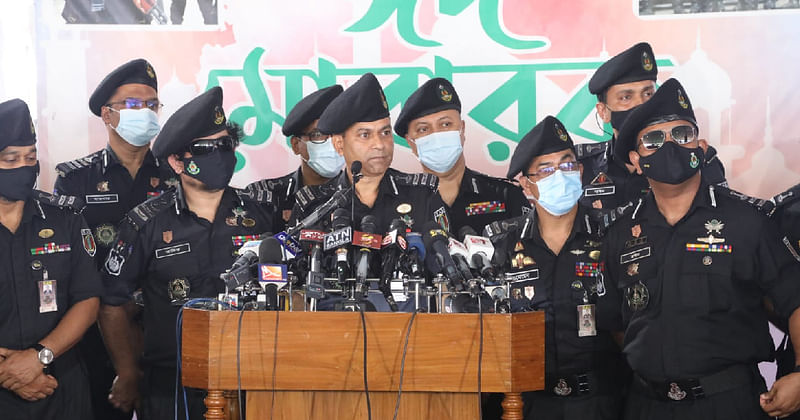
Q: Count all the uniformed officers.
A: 9